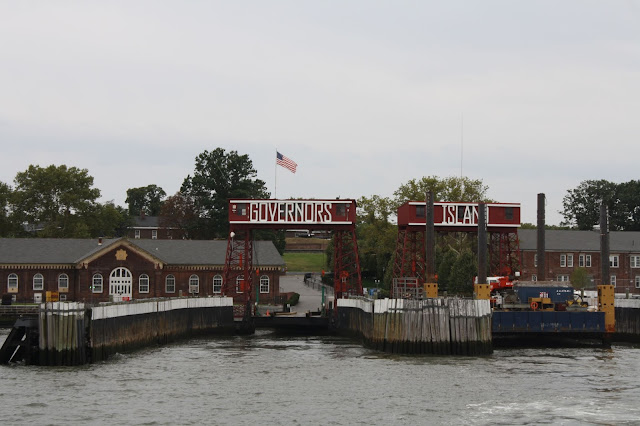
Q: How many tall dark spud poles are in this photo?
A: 4